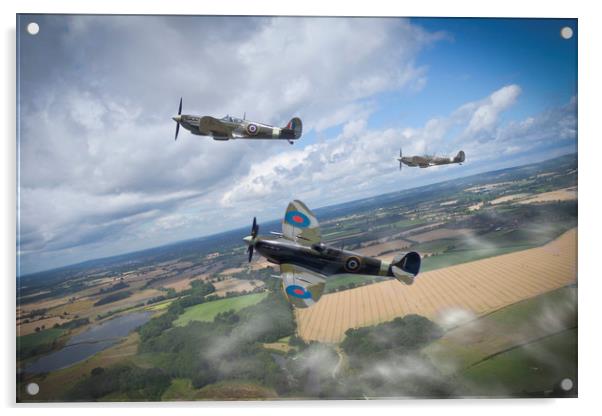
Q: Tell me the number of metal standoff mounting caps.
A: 4